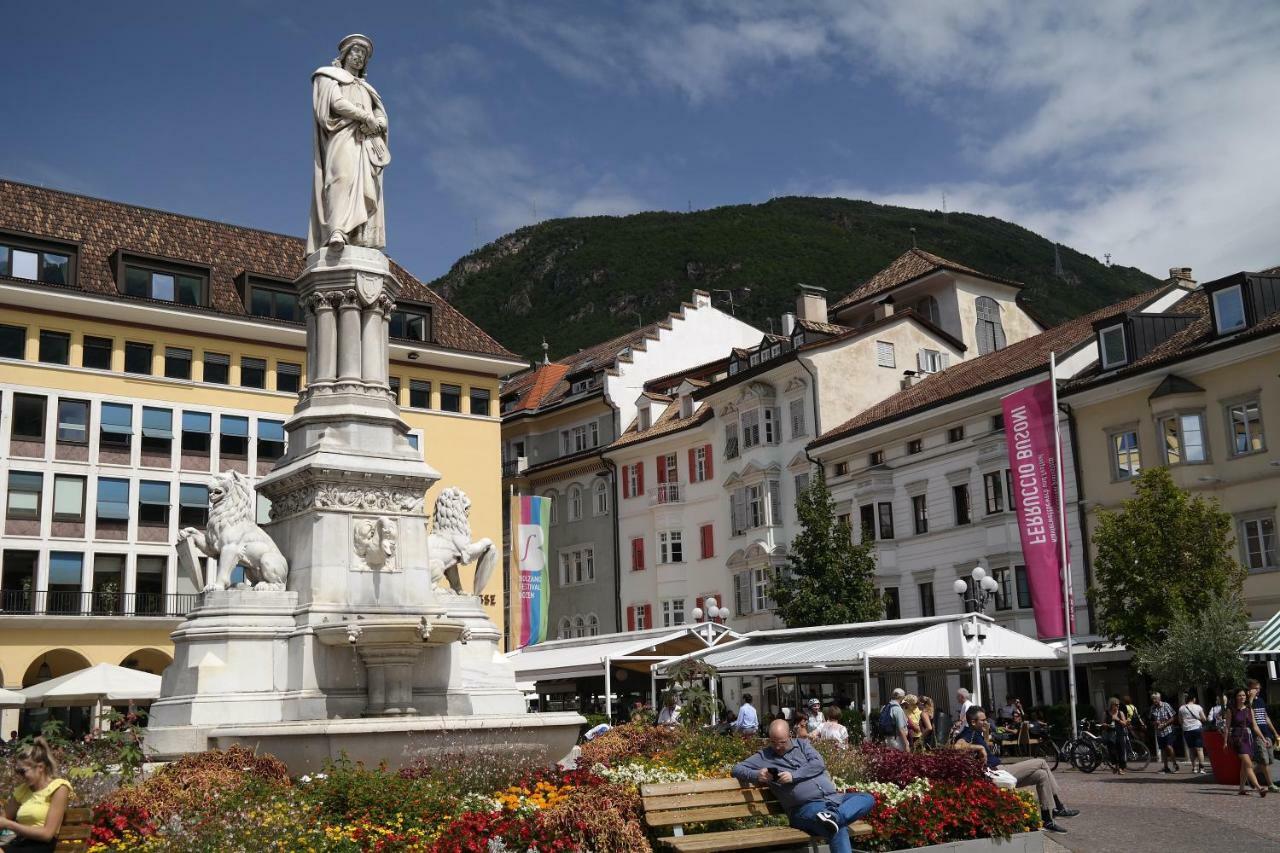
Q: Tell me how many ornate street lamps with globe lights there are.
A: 2